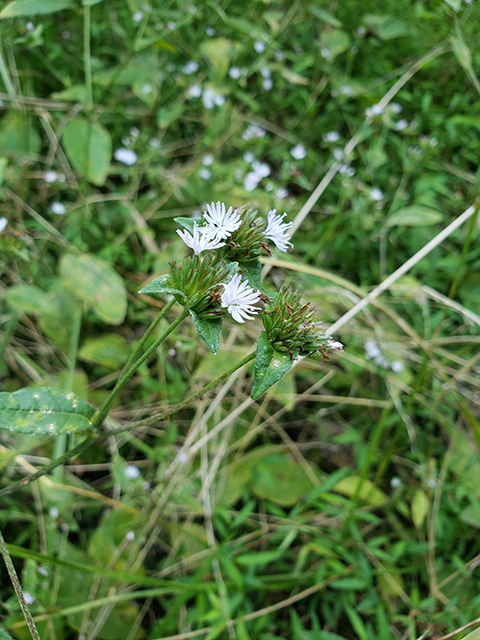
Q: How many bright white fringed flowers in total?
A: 4